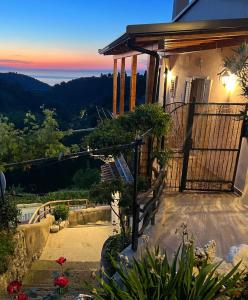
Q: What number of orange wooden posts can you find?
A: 3